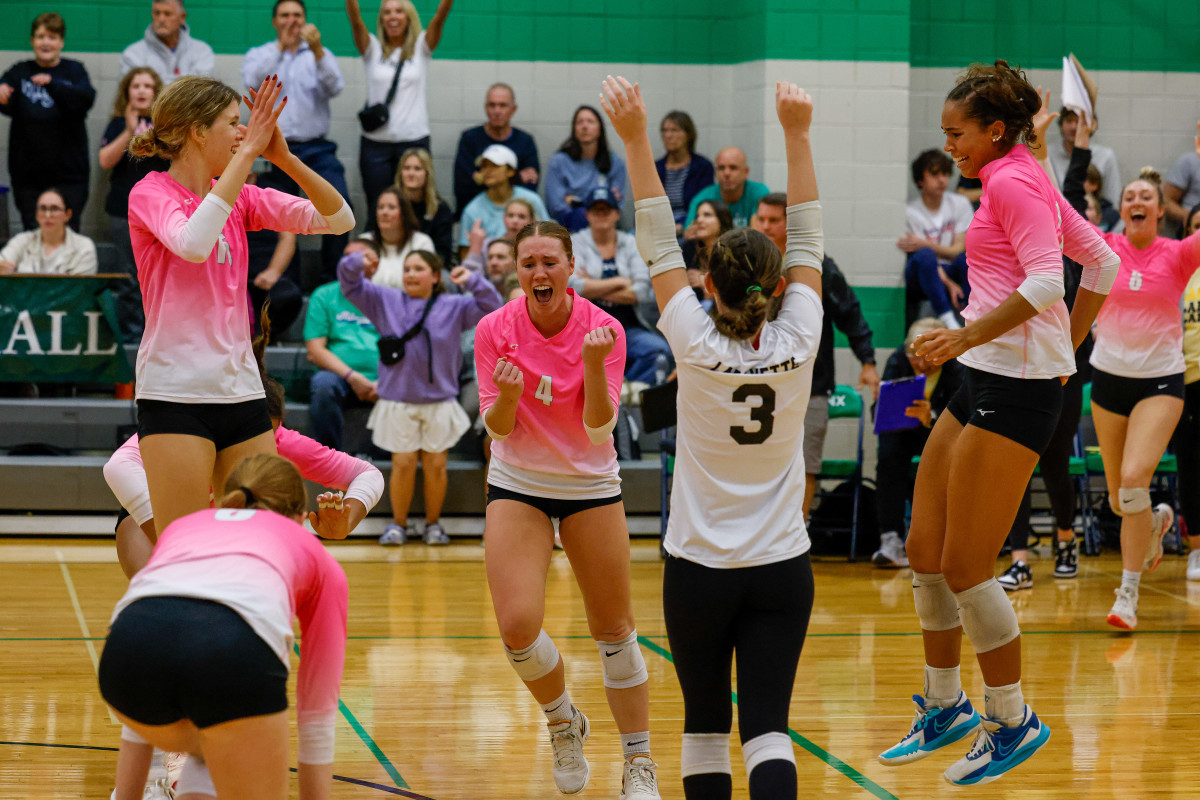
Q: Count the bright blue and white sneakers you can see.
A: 2